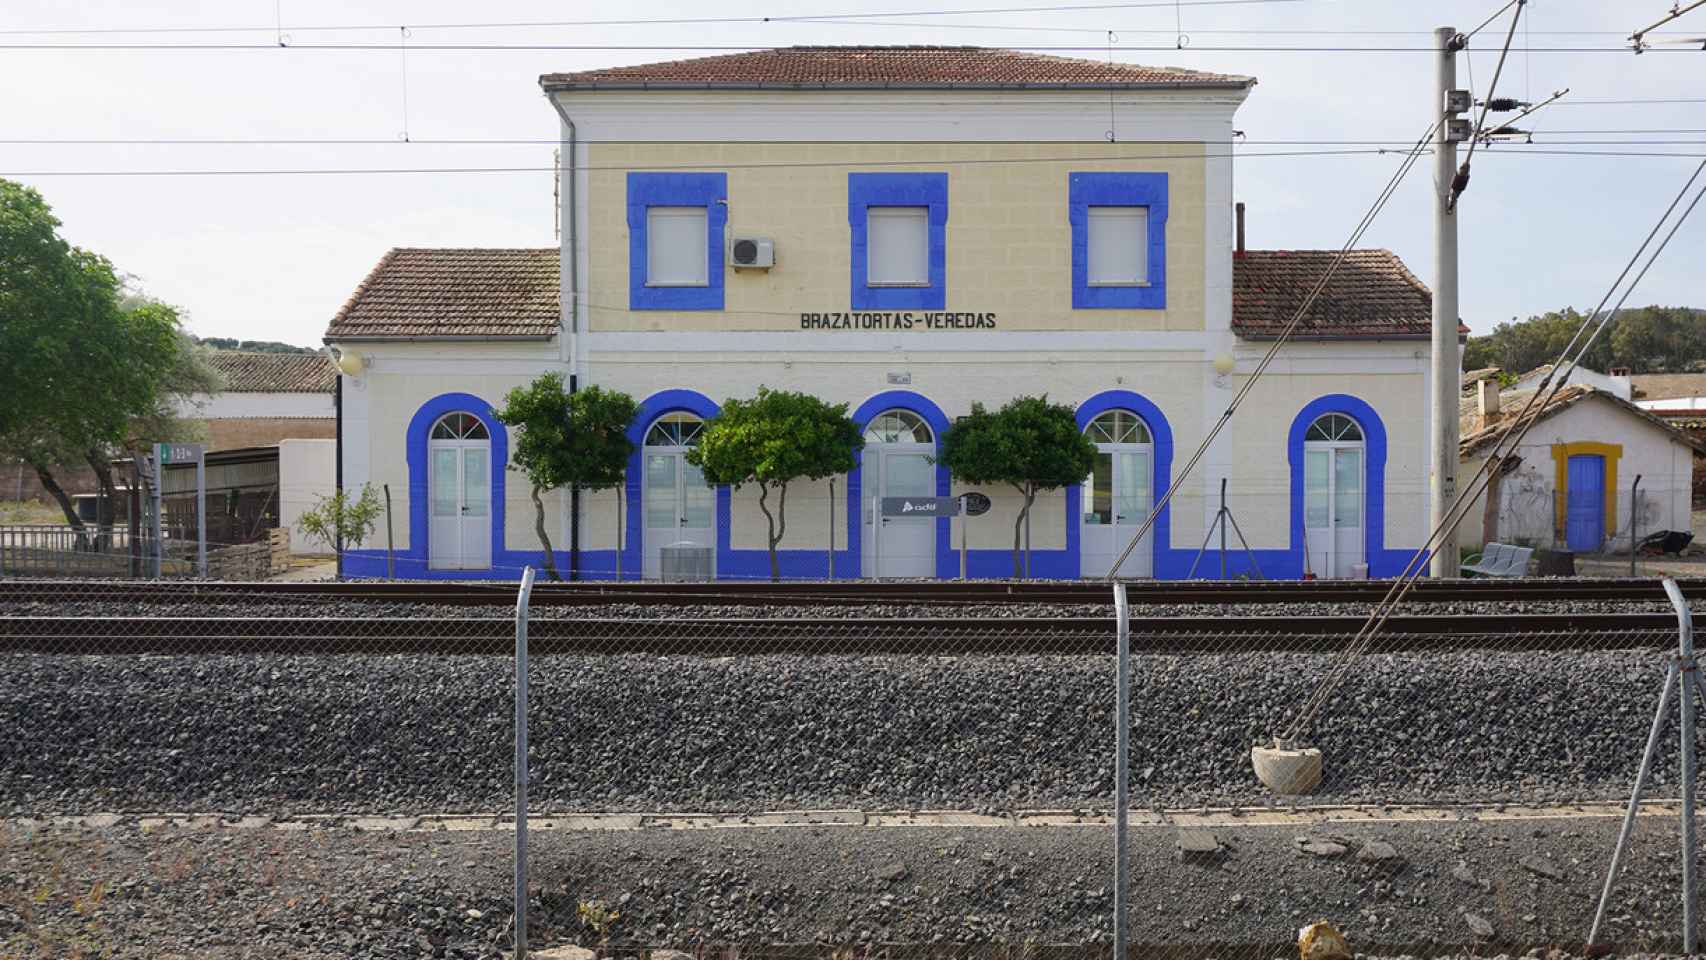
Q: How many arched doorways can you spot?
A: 5